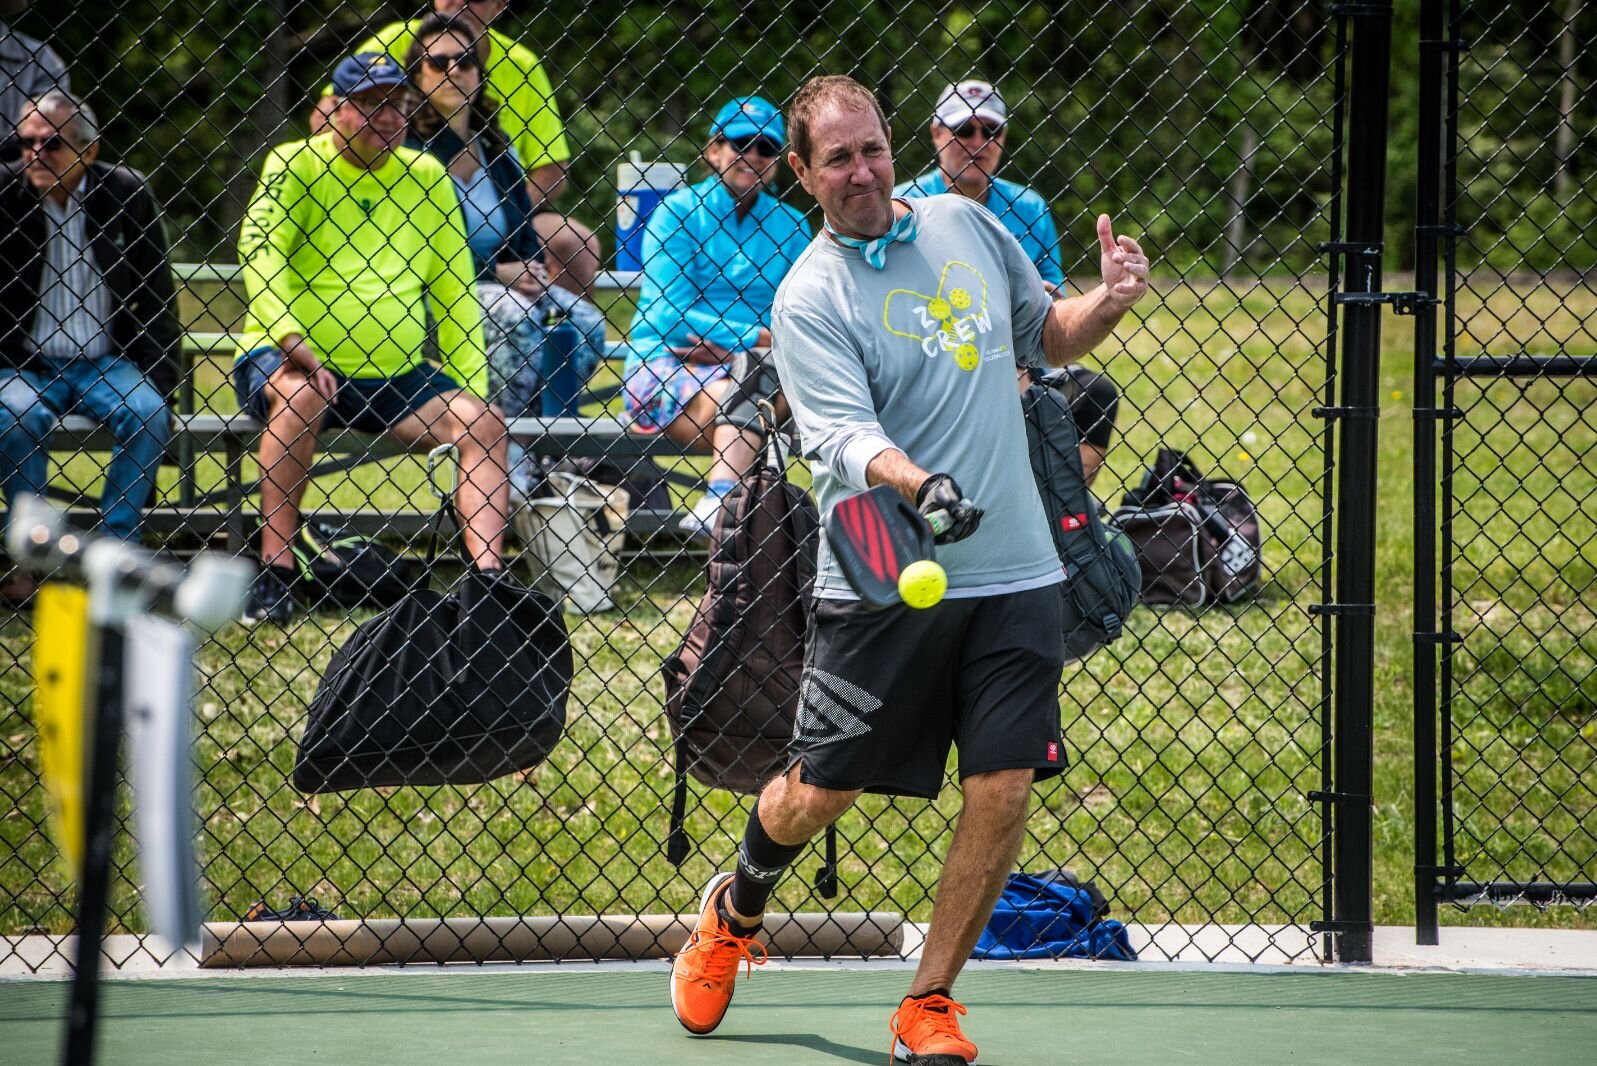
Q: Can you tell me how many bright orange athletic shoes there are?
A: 2